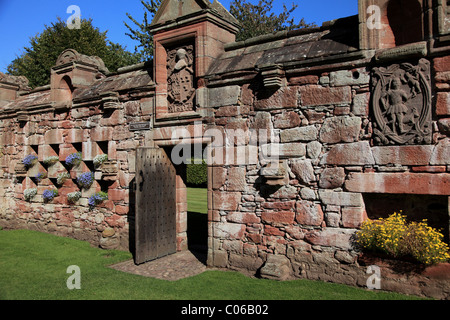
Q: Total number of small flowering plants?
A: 11